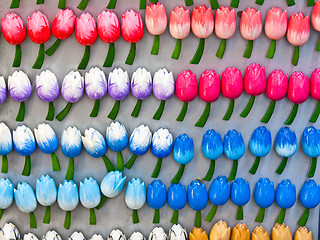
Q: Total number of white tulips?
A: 9